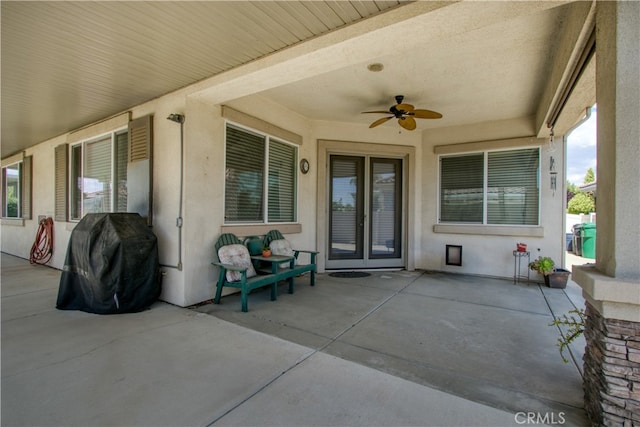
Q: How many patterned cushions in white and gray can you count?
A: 2